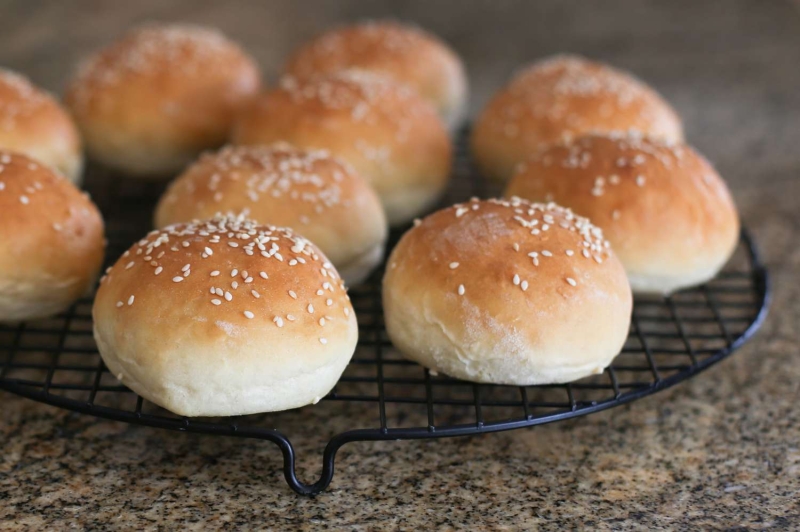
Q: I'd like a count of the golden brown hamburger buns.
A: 10